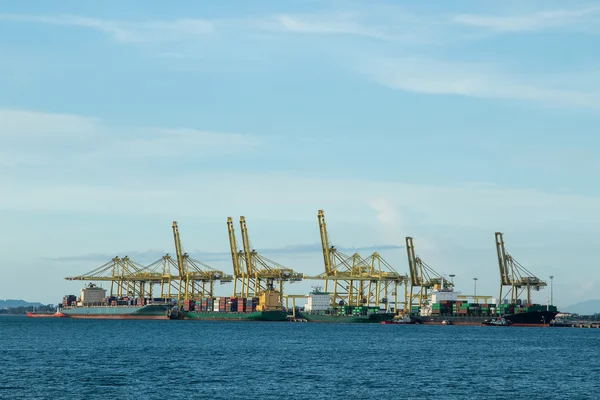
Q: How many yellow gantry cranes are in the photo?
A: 11